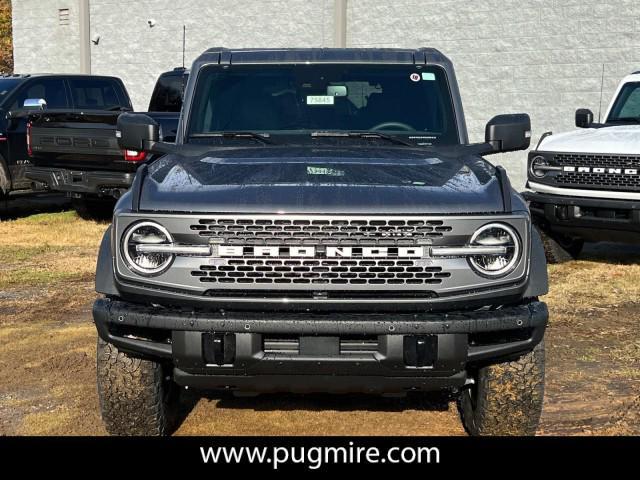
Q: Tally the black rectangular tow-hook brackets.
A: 2